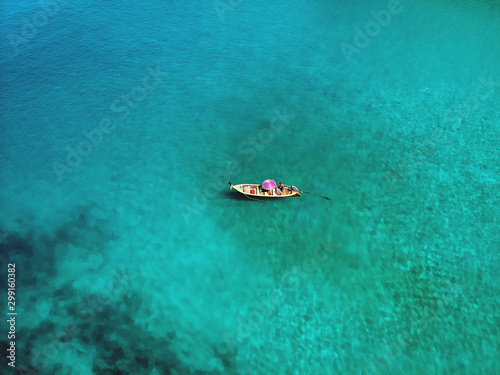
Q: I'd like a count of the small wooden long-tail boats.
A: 1